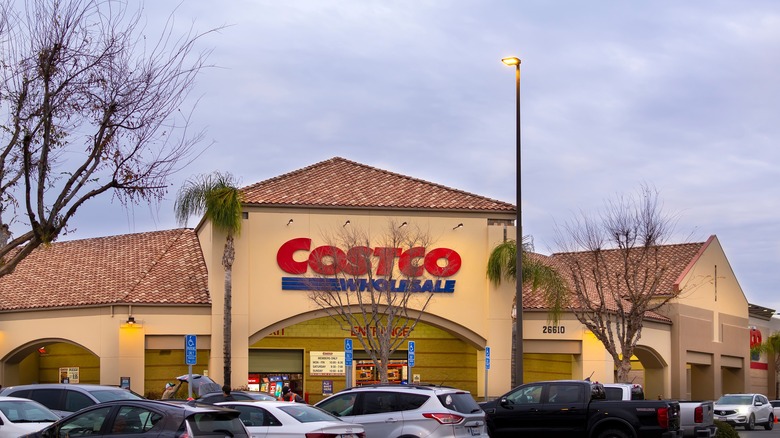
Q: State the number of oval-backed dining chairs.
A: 0